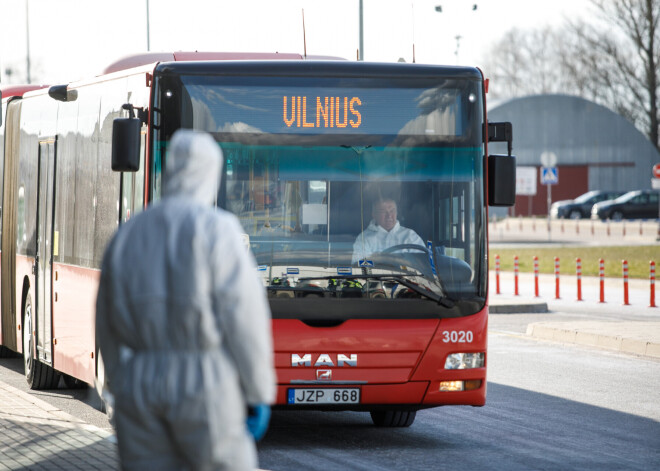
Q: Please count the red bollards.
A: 8